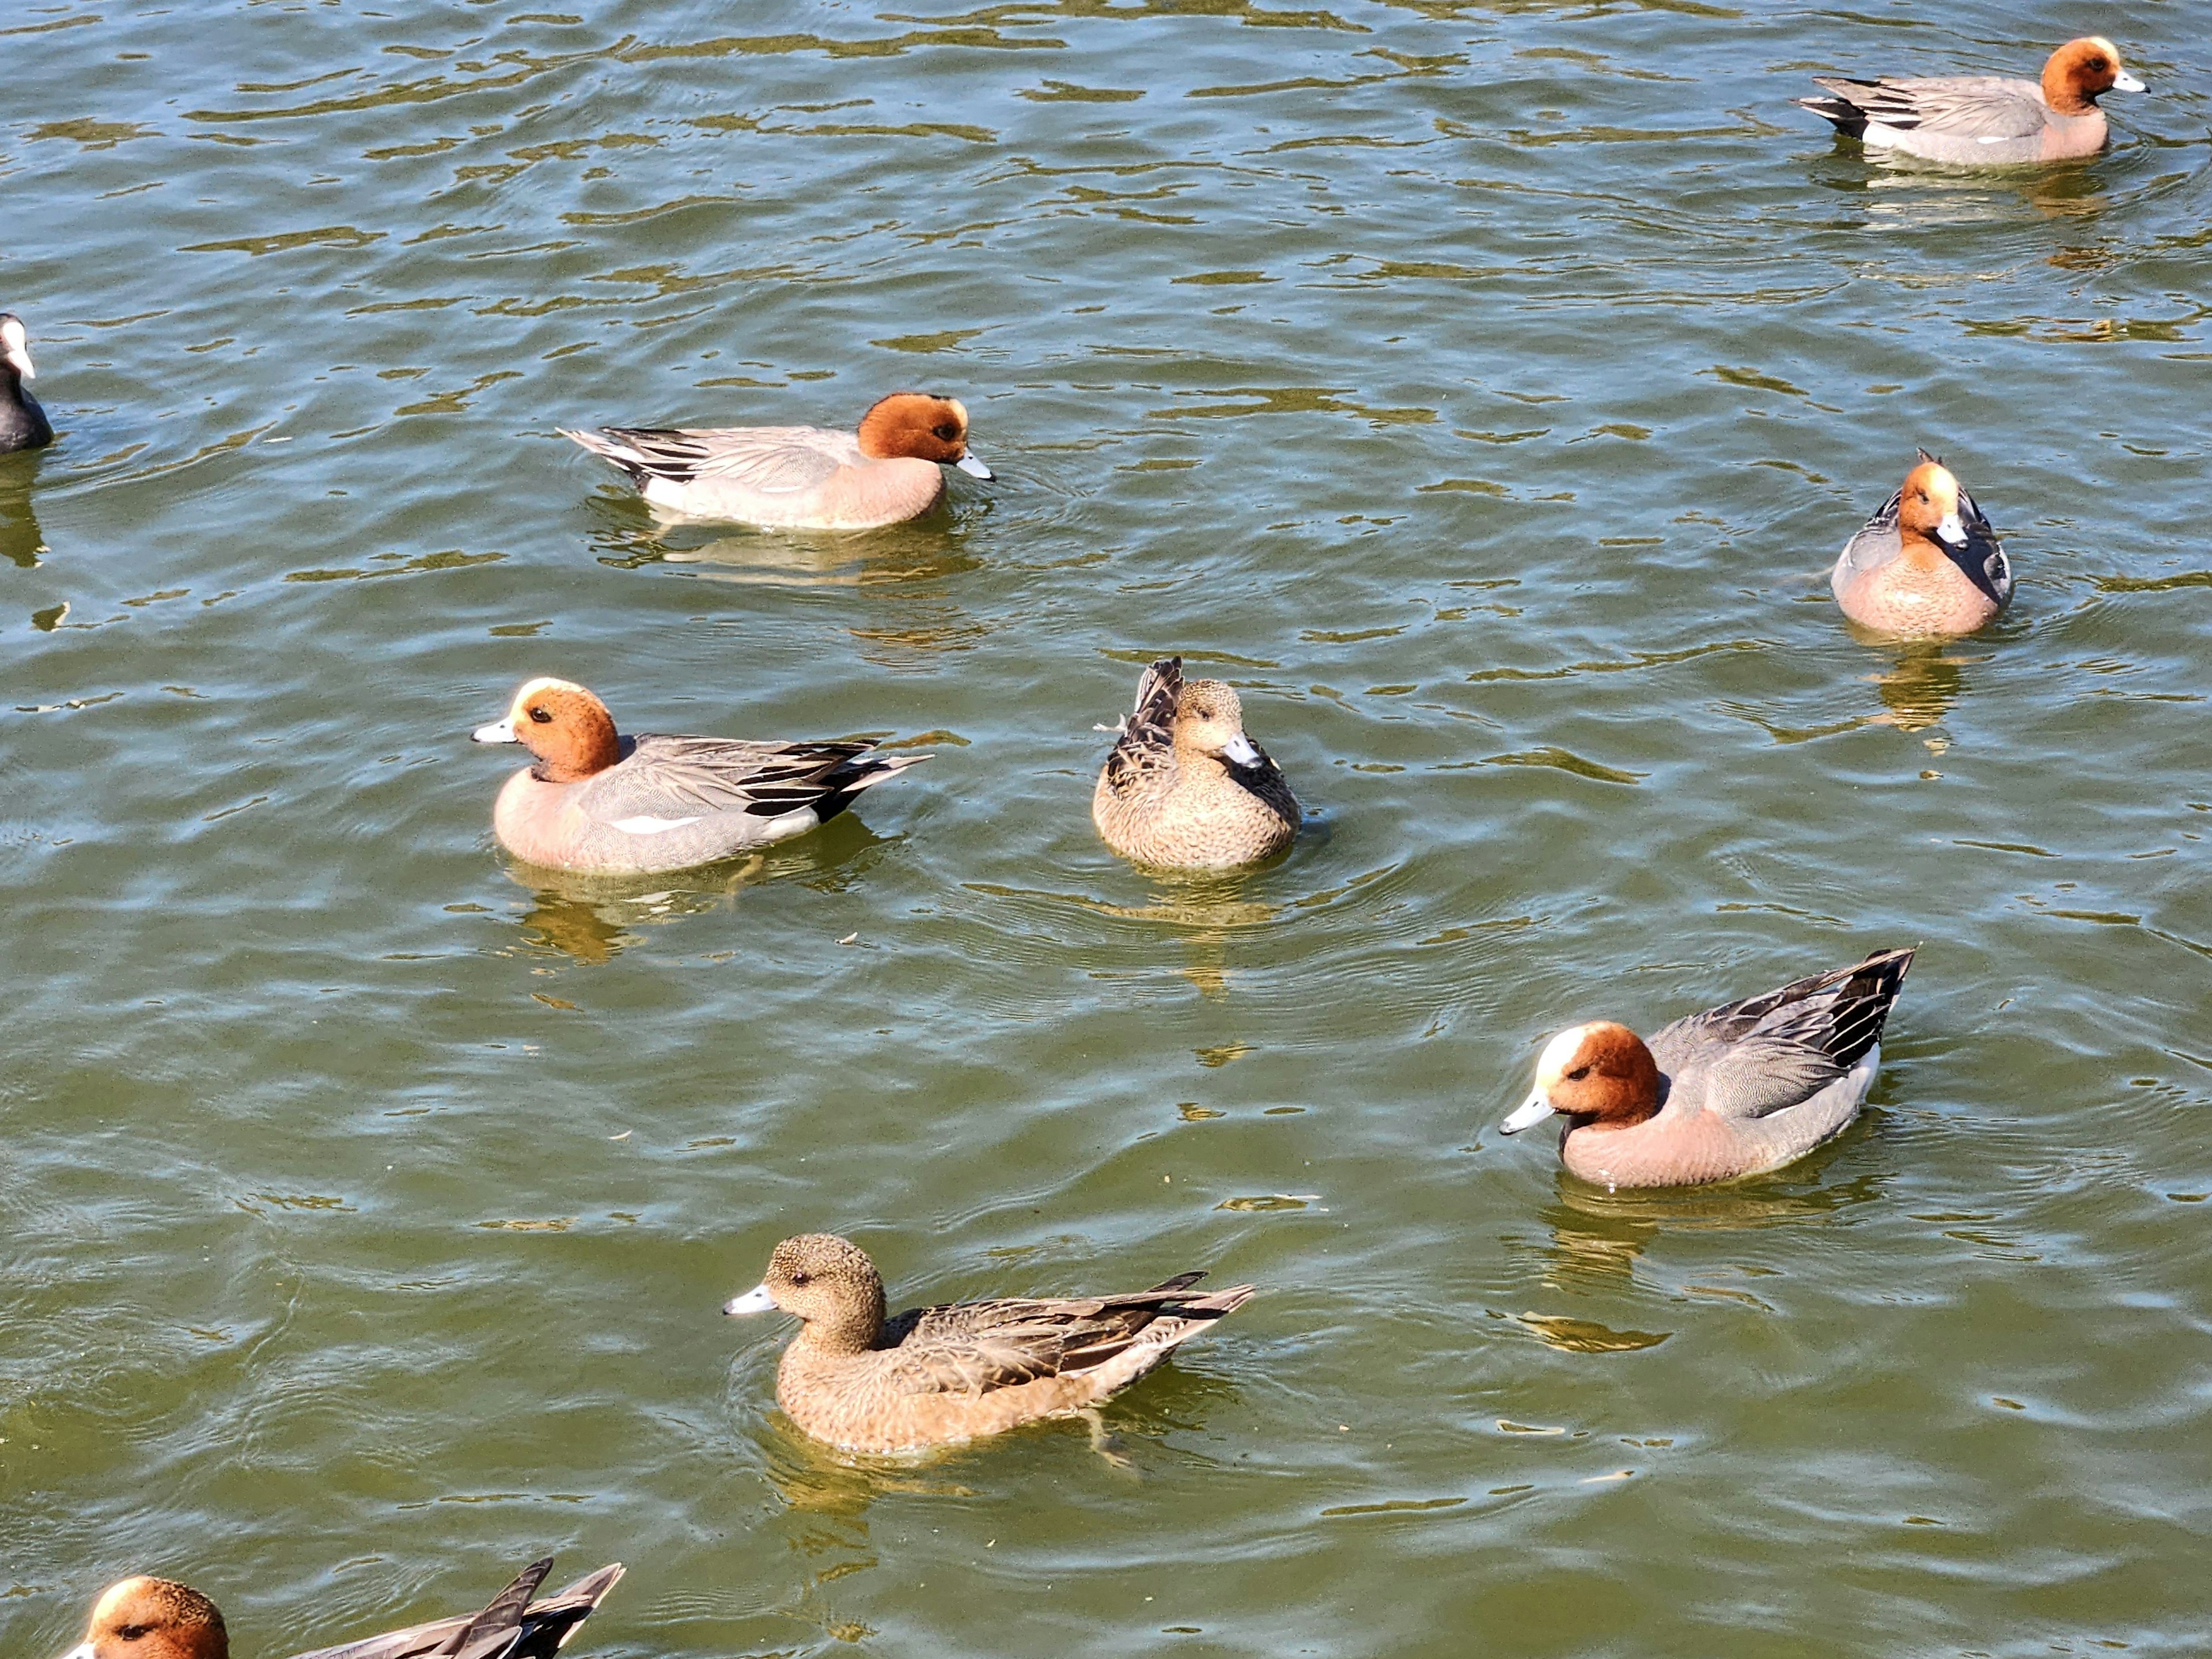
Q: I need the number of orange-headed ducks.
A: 6